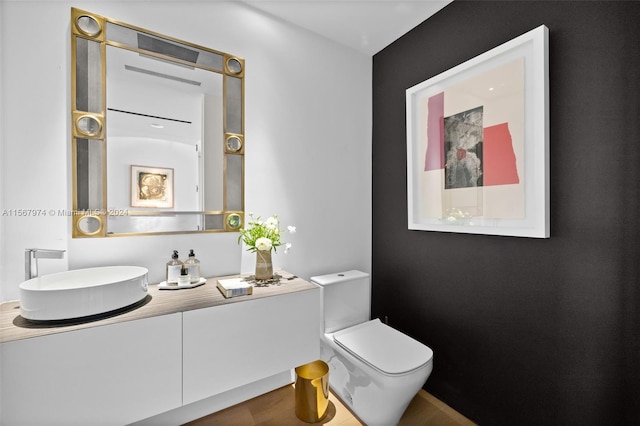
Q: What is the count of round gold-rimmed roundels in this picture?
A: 6